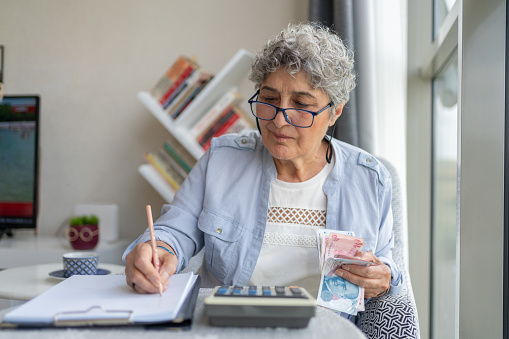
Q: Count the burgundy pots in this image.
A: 1